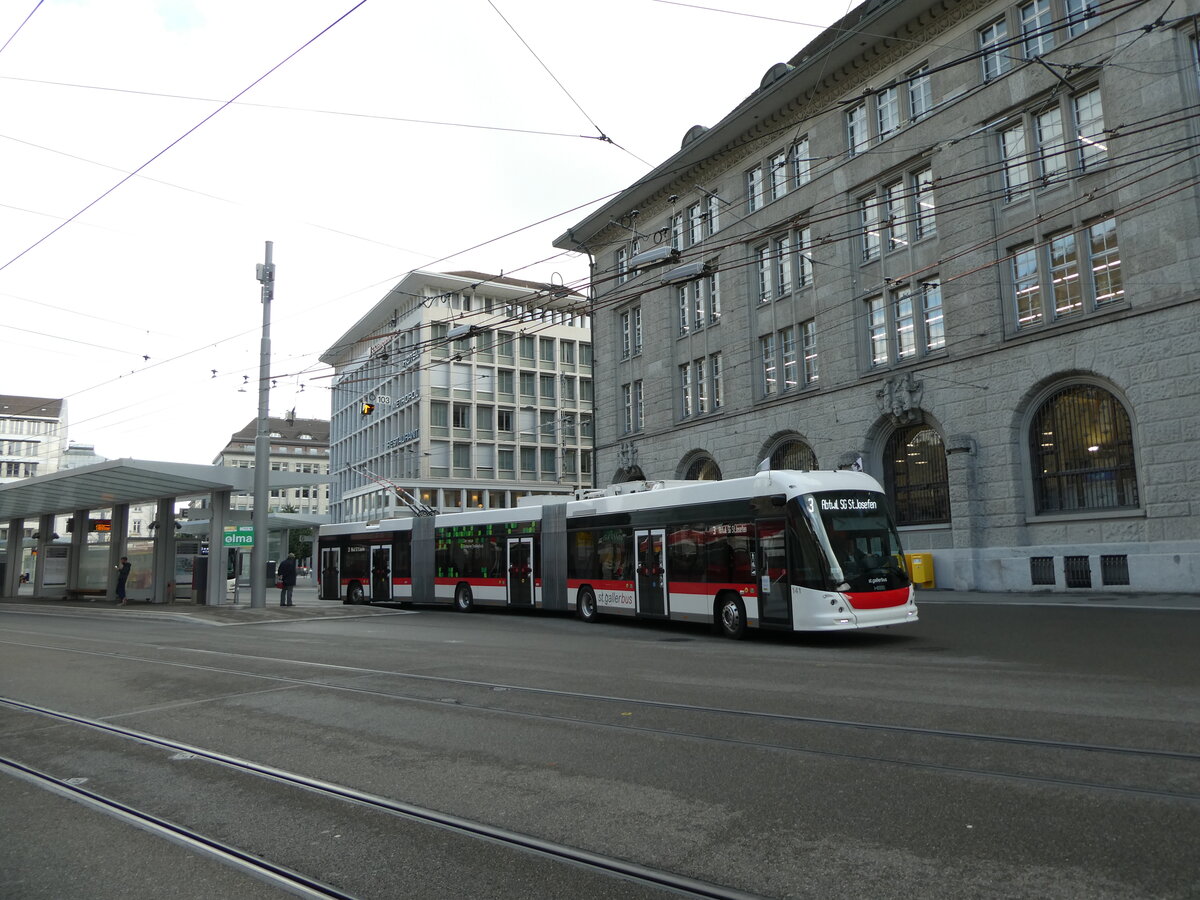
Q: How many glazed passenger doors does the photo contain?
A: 5